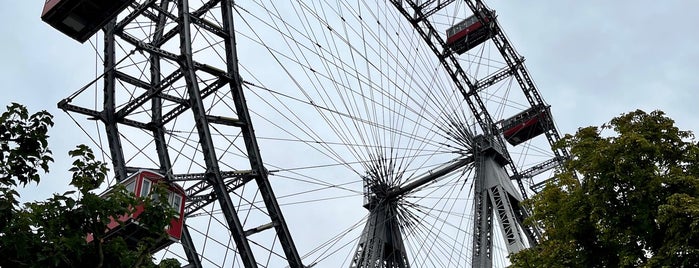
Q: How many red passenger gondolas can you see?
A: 4